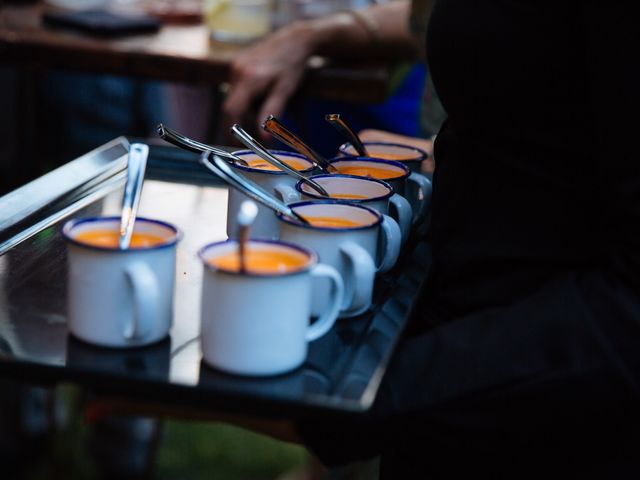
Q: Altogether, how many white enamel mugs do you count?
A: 7